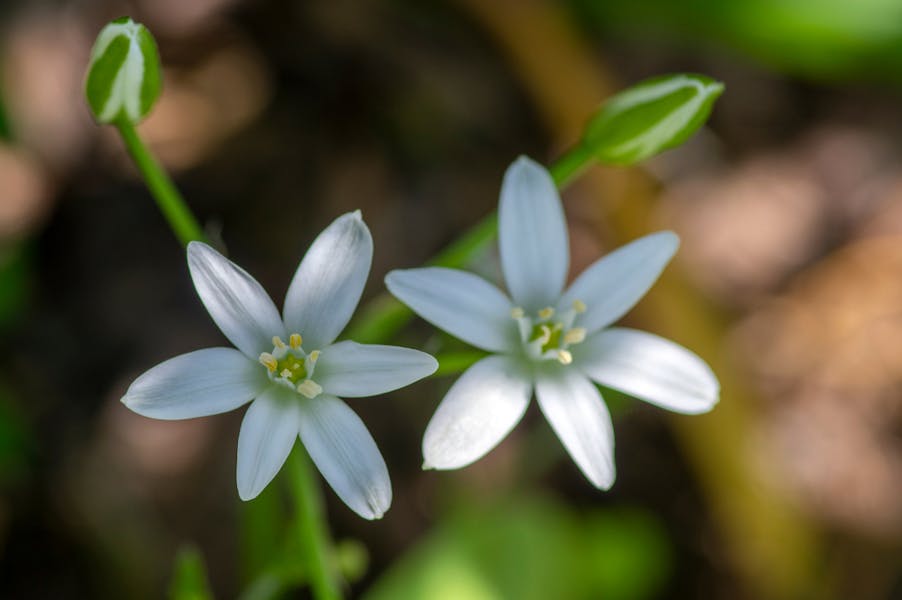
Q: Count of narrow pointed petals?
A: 12